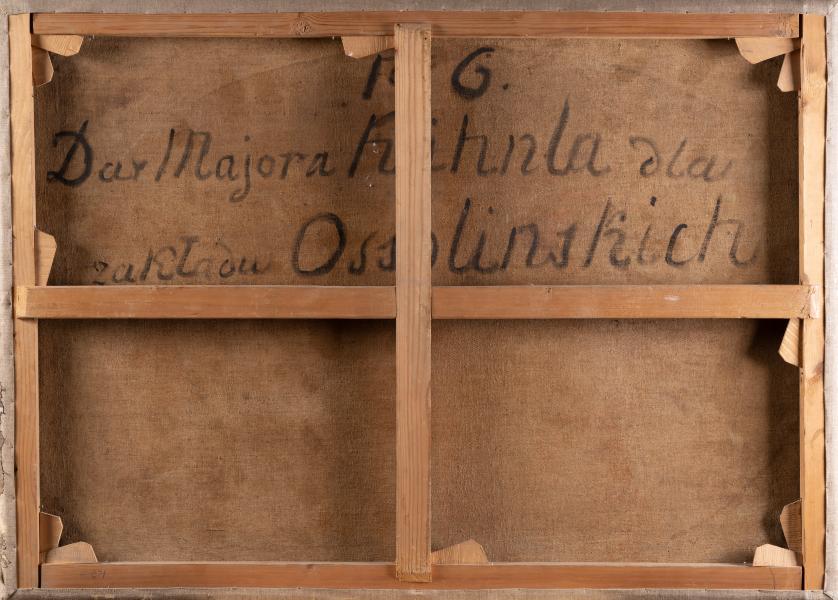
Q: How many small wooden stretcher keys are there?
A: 12